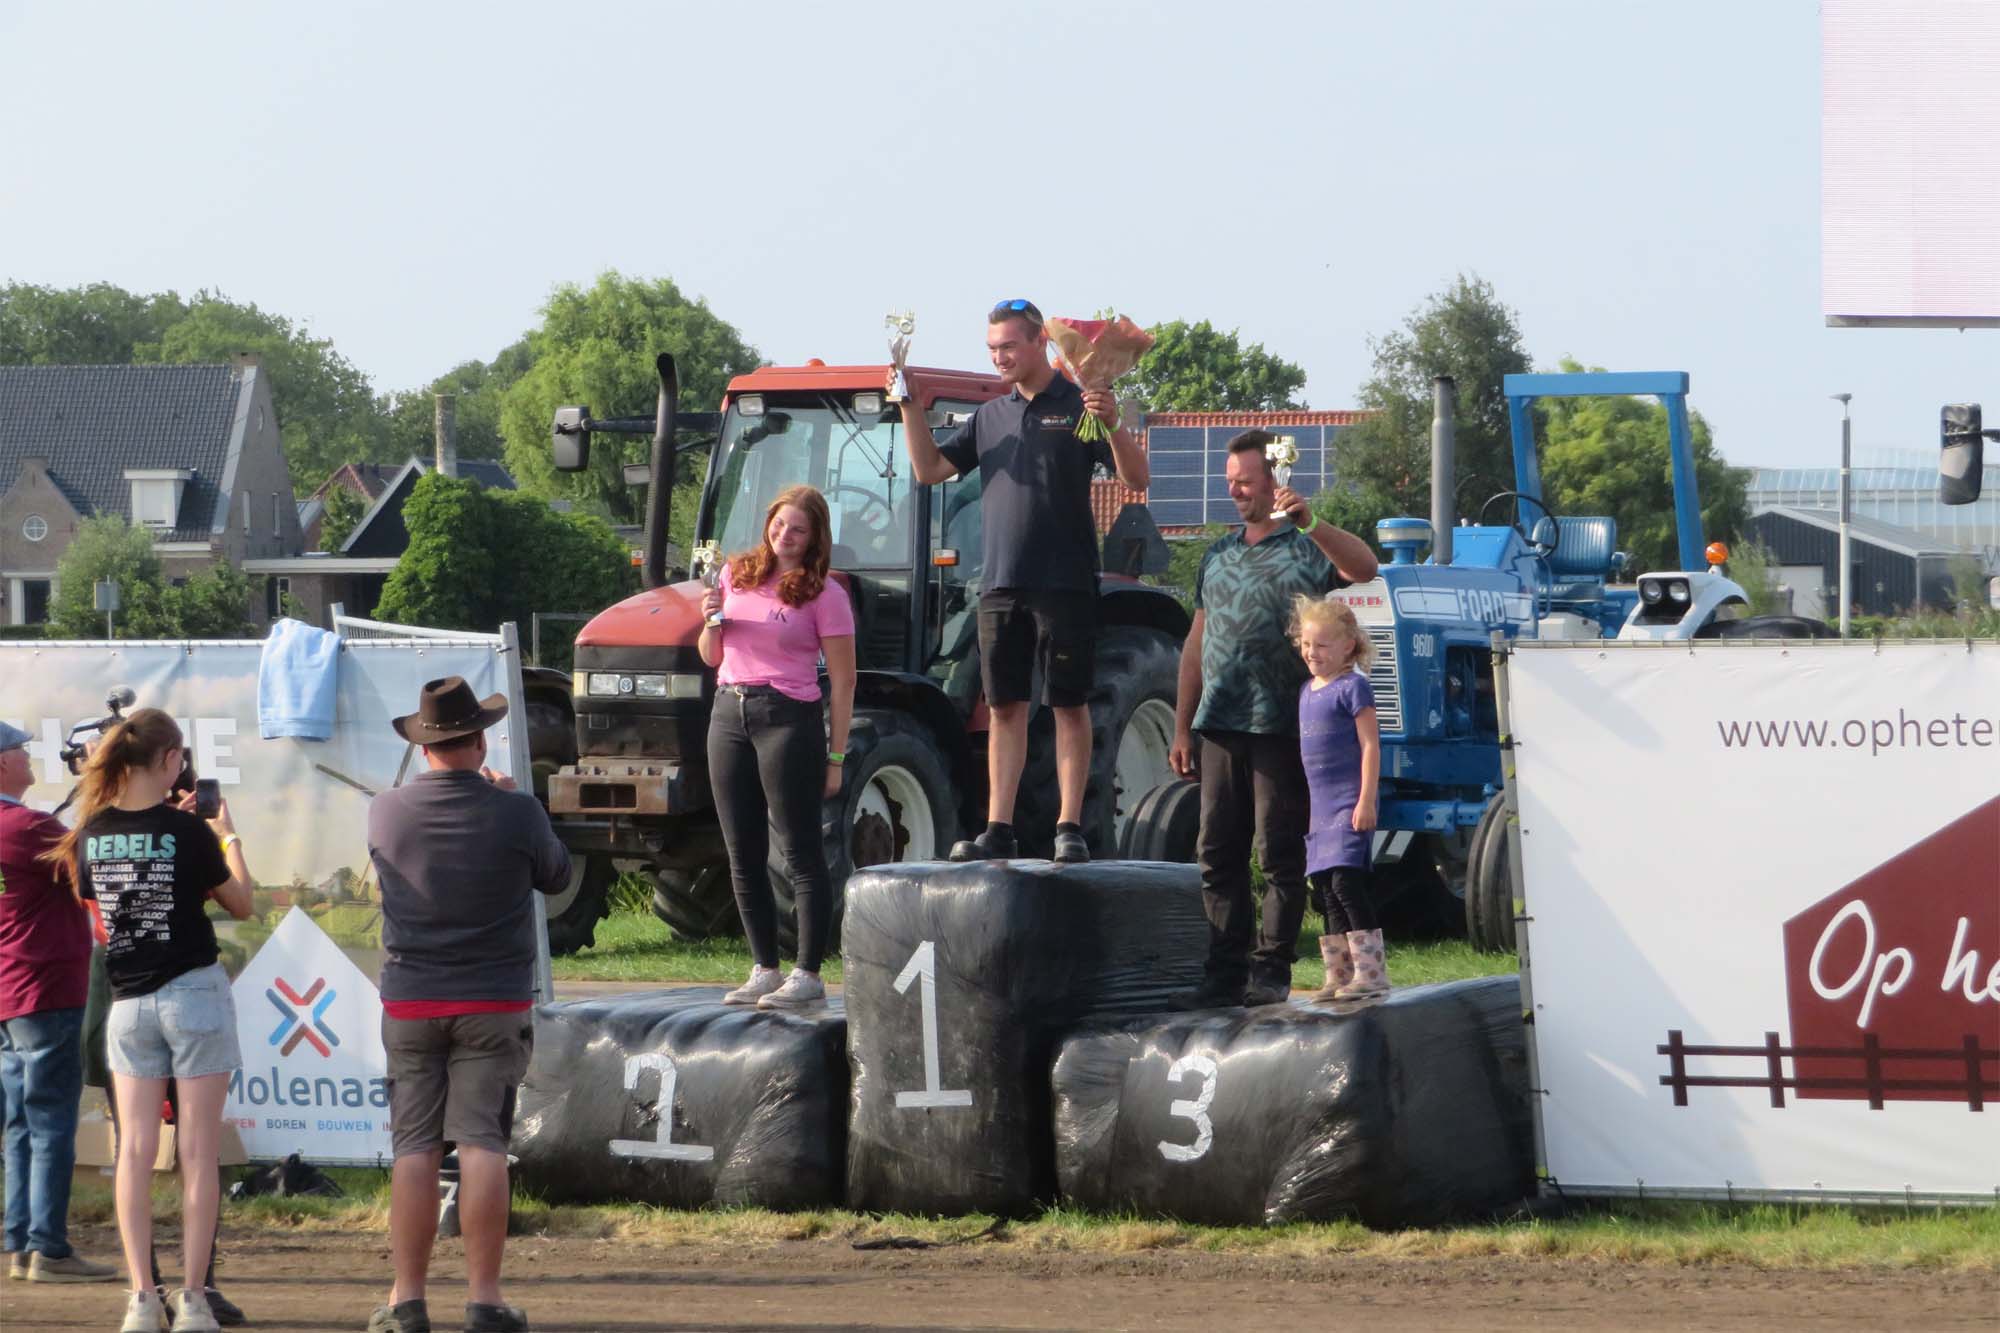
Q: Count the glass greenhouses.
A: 1